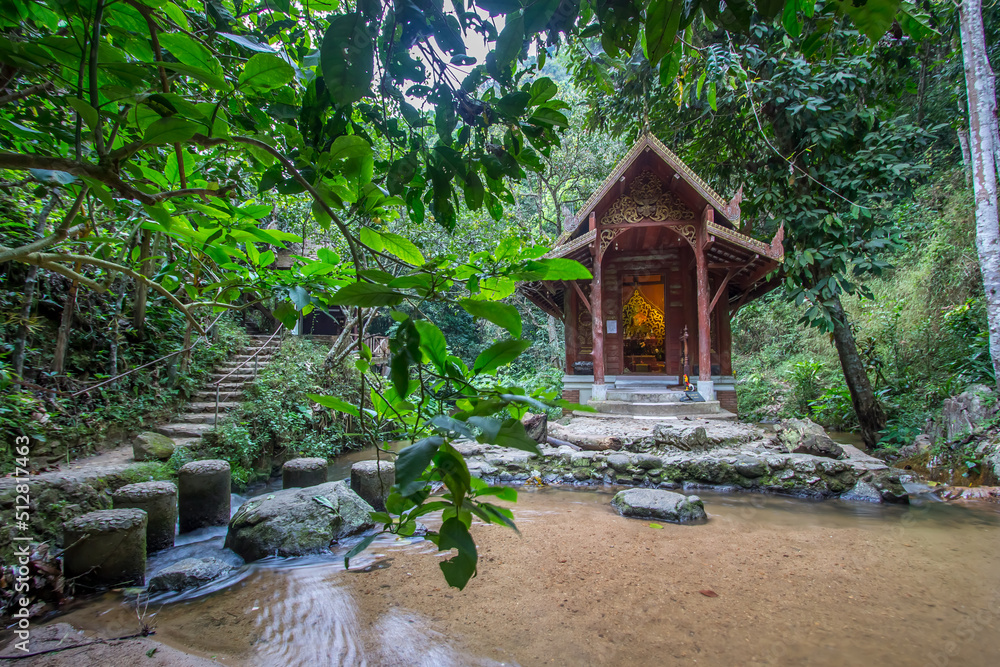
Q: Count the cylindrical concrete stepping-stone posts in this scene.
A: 5